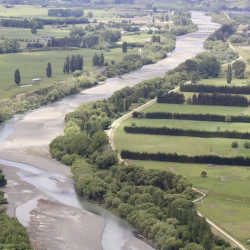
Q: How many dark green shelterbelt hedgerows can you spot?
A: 5